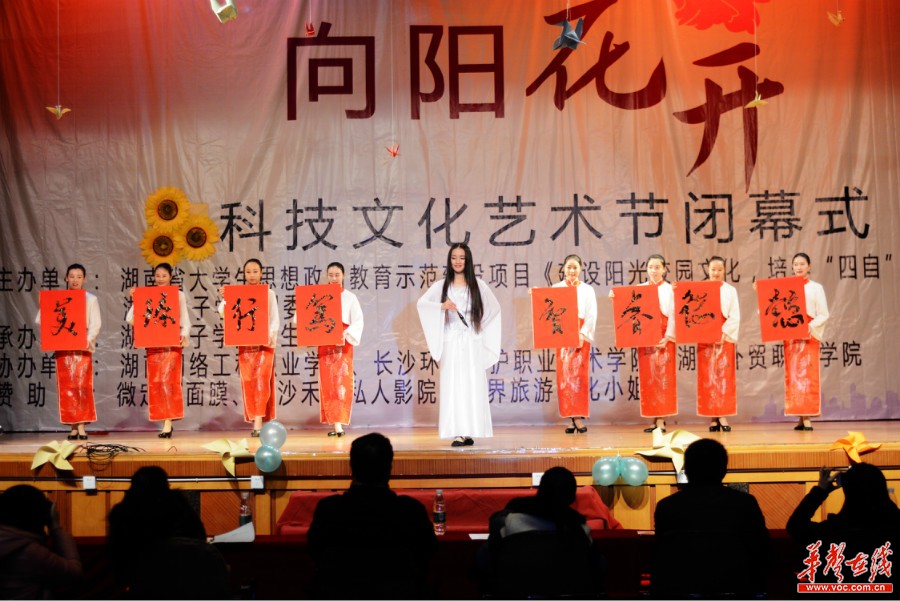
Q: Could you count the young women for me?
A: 9